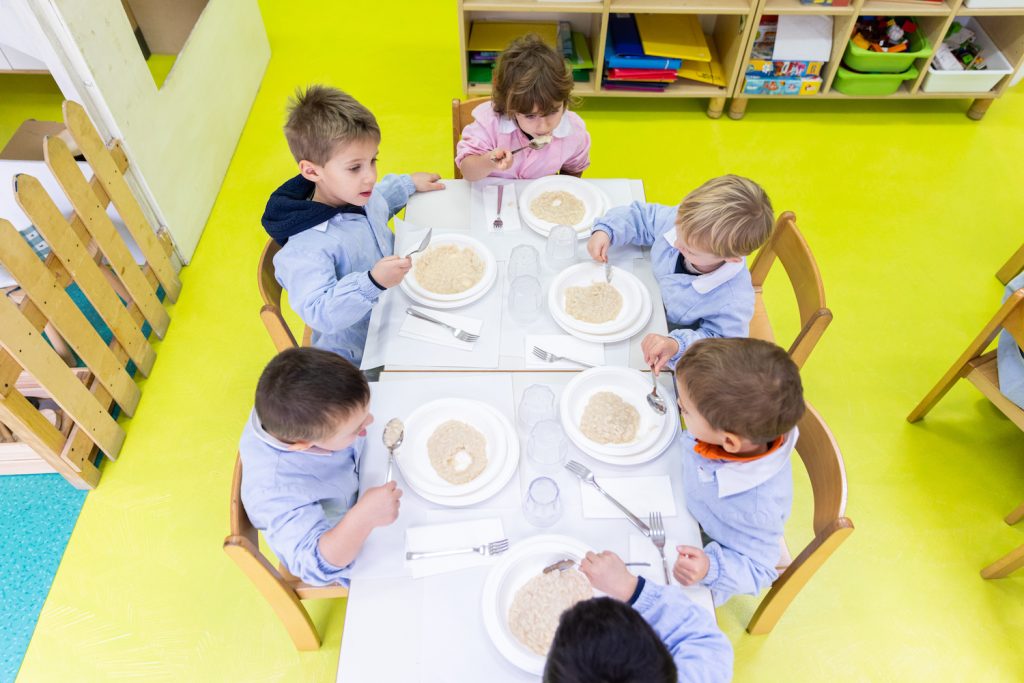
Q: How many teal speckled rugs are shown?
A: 1